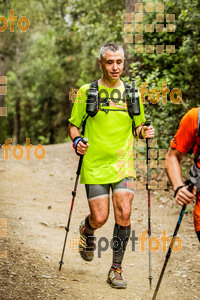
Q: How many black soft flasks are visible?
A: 2